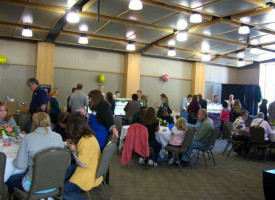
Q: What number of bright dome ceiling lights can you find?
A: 12